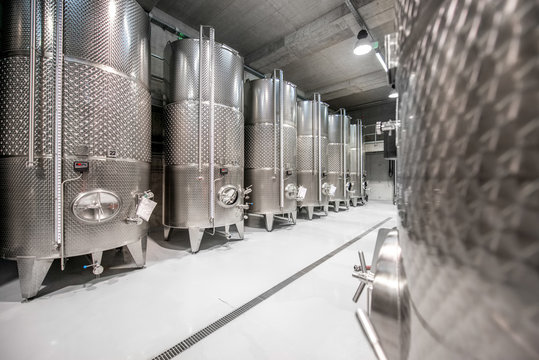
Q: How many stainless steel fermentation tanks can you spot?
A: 7